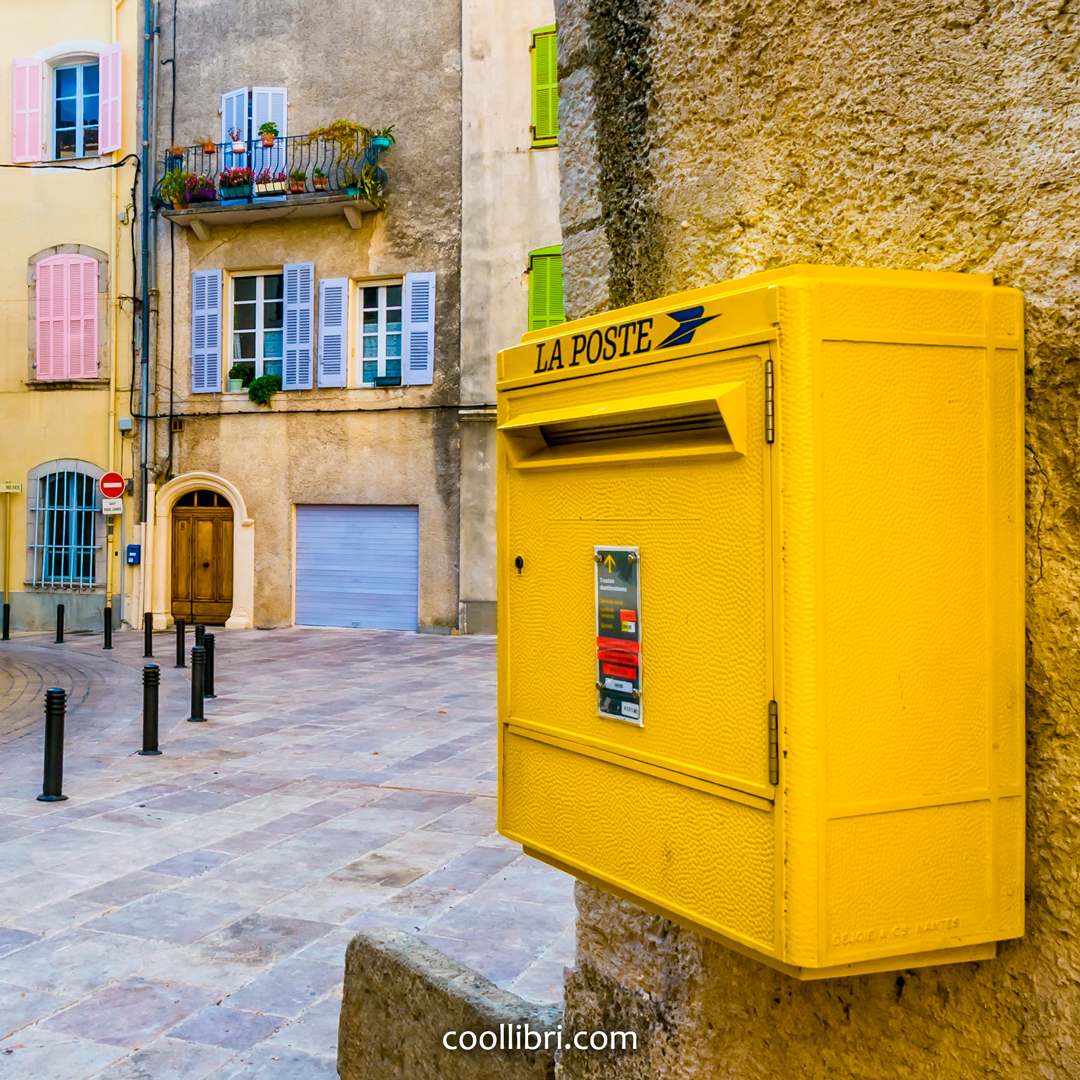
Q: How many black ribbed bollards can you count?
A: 10